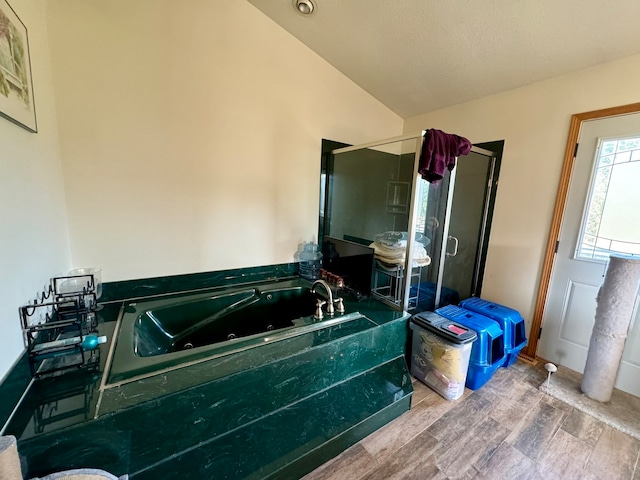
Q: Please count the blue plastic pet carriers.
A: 2